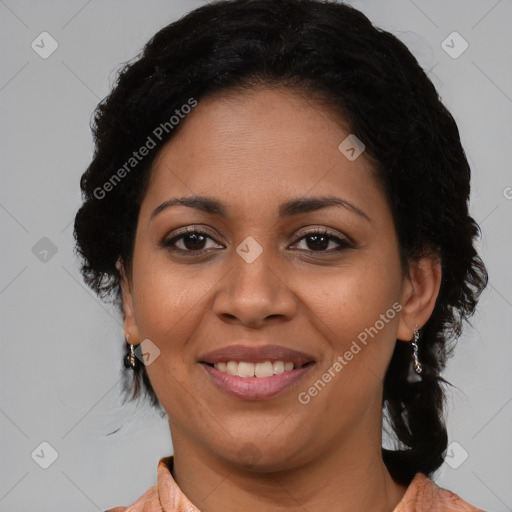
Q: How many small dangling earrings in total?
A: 2